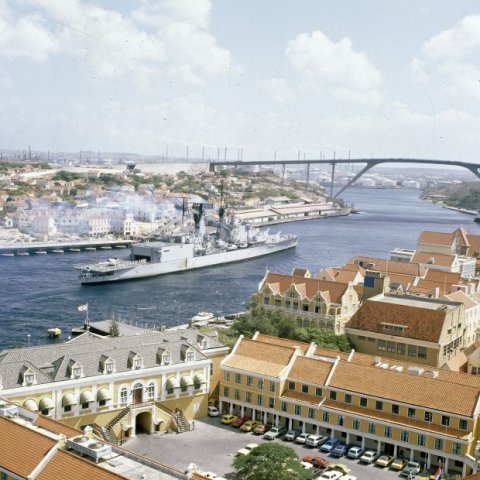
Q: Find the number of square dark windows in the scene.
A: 12